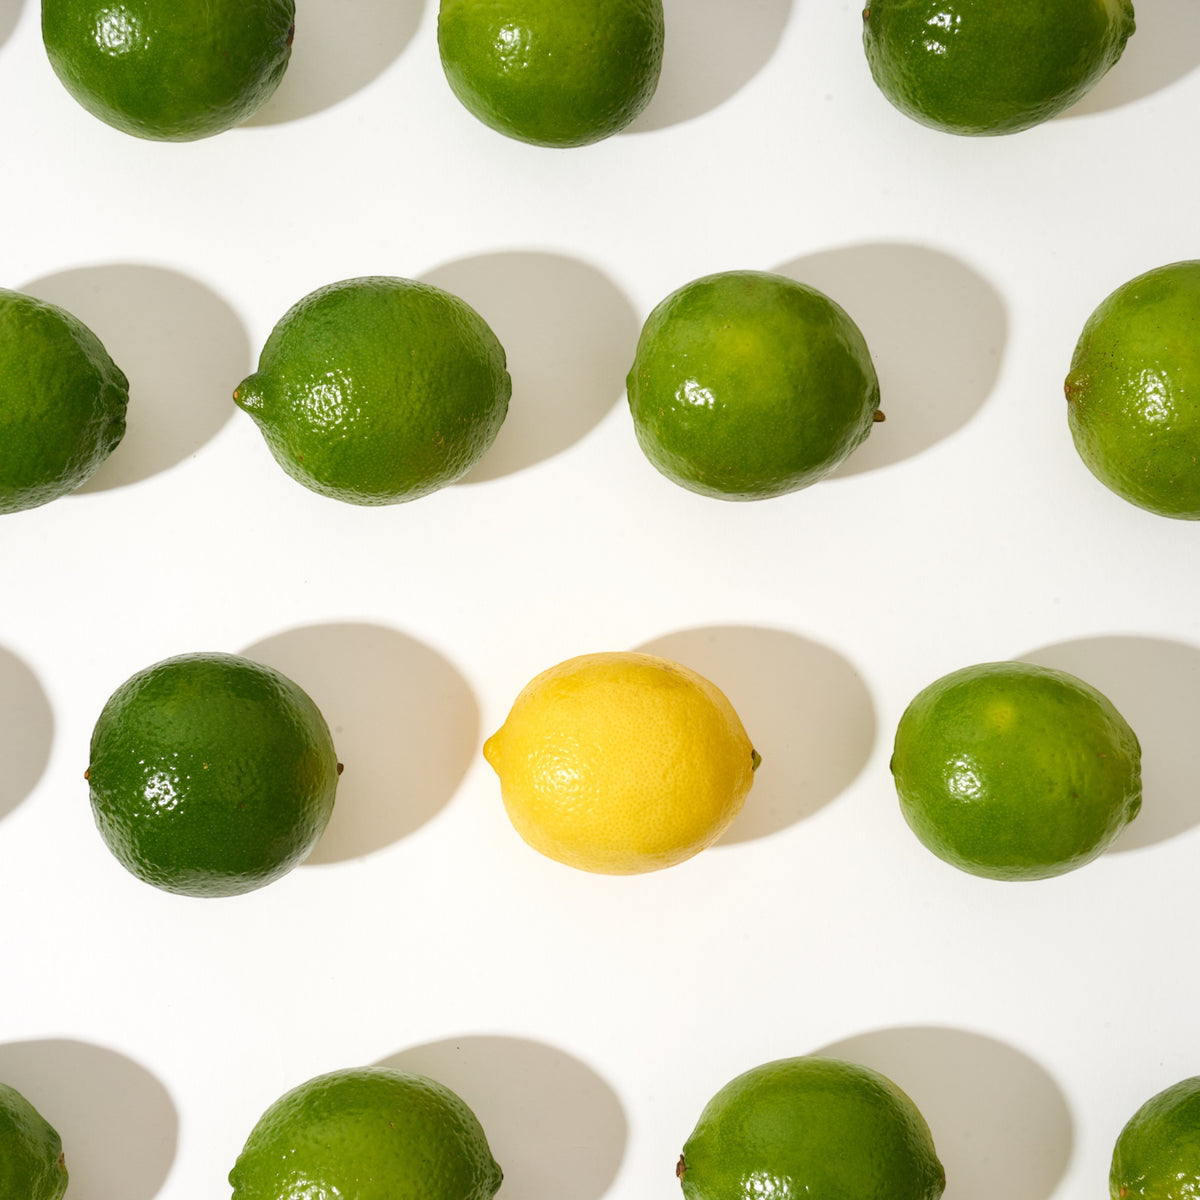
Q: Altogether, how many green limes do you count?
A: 13